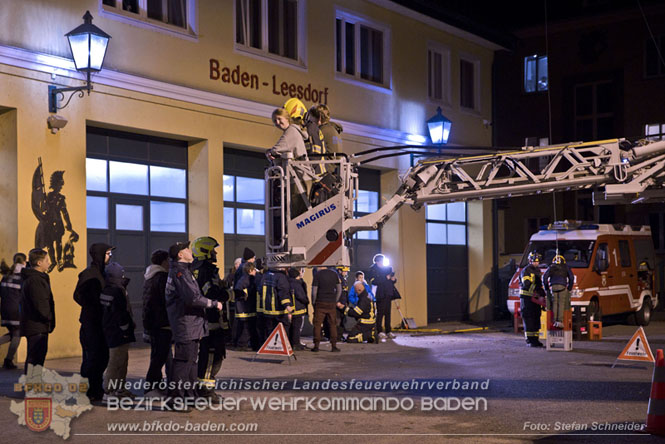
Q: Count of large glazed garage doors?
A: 4